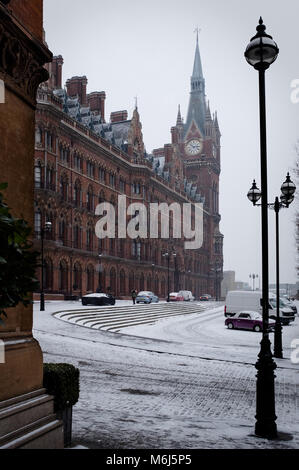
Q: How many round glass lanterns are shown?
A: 4